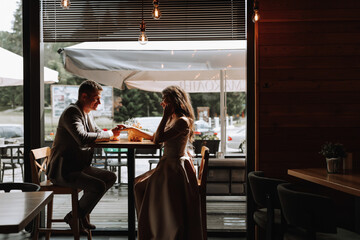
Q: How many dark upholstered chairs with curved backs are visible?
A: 2